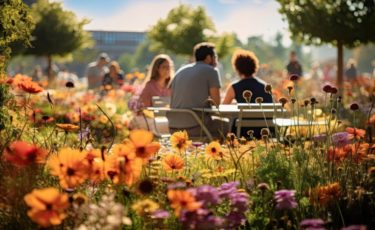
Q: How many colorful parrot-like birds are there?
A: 0